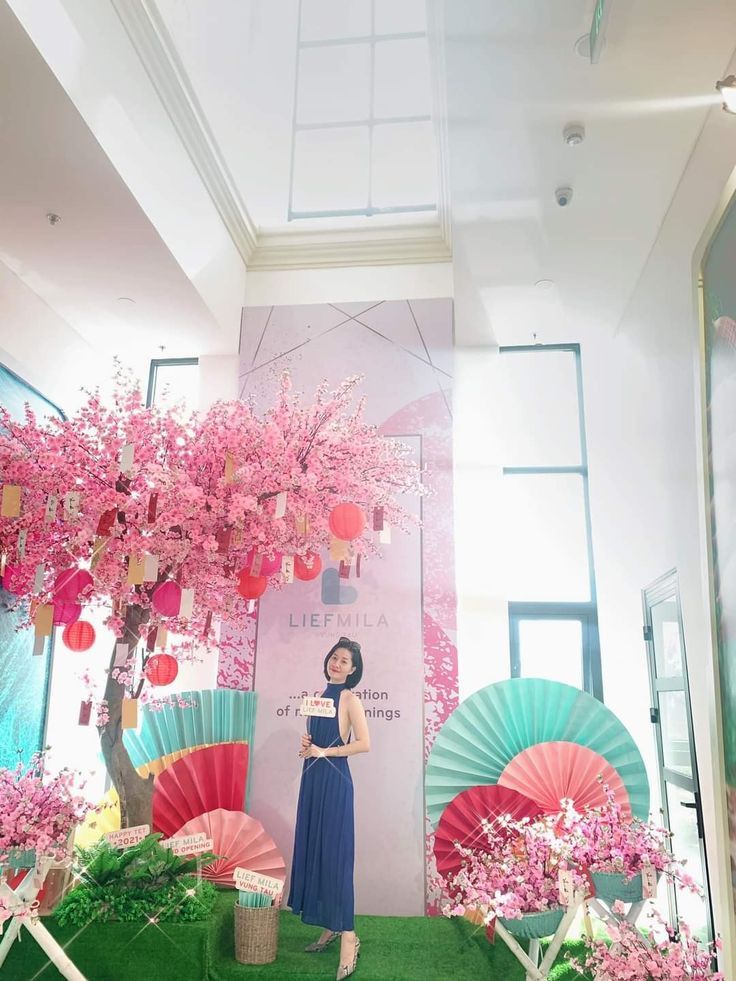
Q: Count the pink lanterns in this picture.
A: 5